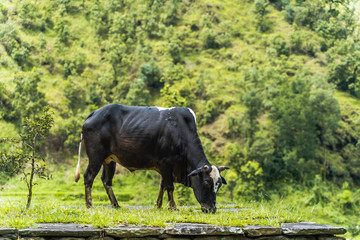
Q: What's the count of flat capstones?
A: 6